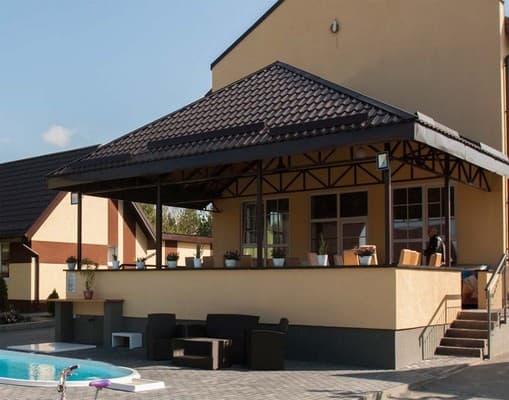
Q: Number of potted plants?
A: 10